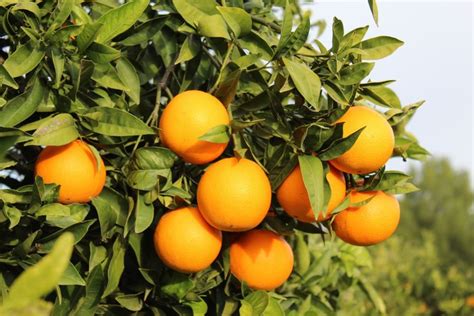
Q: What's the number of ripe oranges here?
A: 8